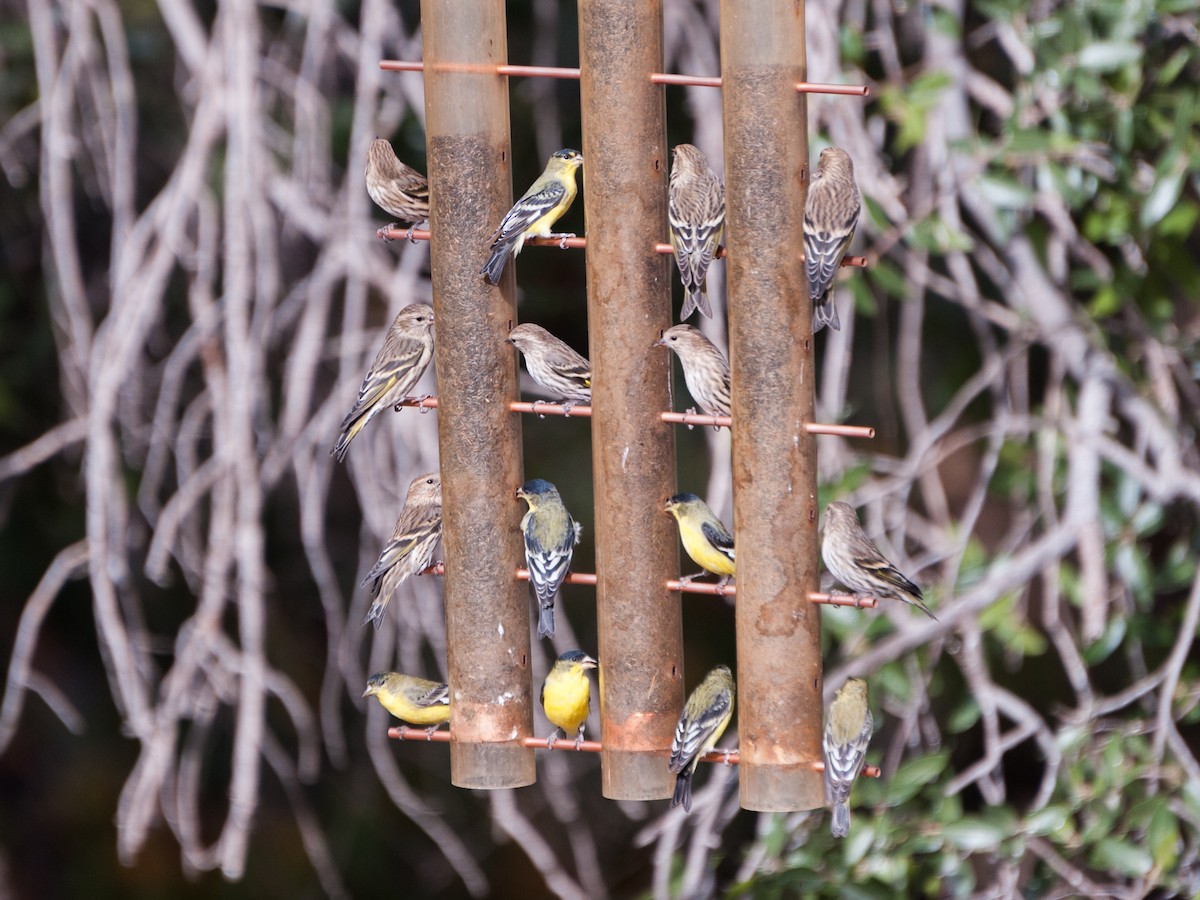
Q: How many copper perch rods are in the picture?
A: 5